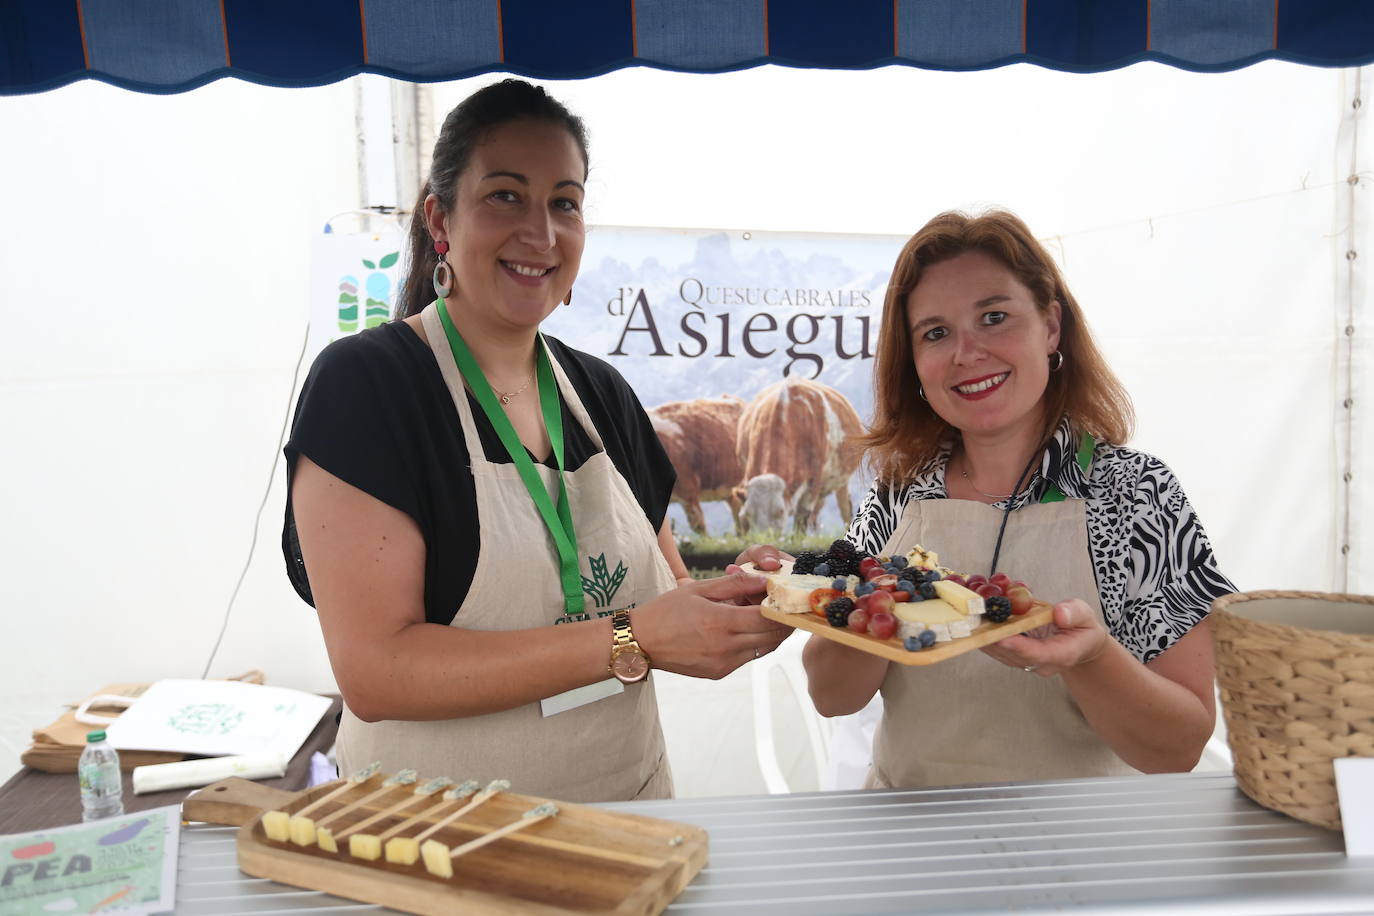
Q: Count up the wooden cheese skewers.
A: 6